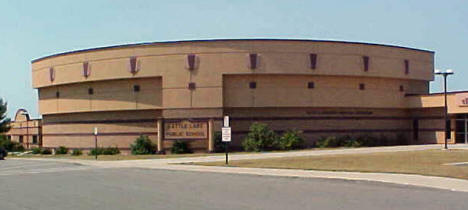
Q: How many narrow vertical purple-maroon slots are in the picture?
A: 8